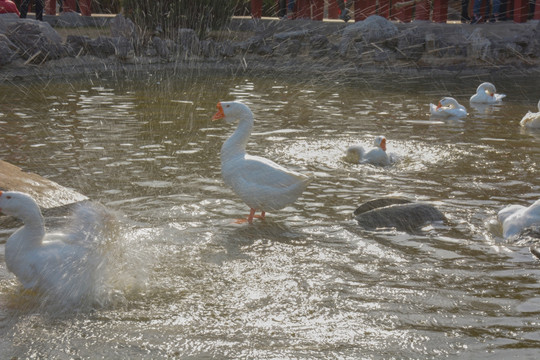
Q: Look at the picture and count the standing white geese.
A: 1